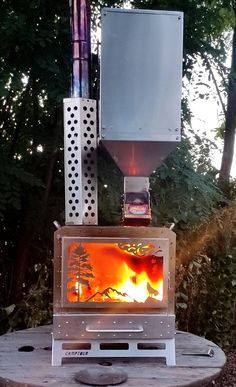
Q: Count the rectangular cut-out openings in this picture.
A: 3